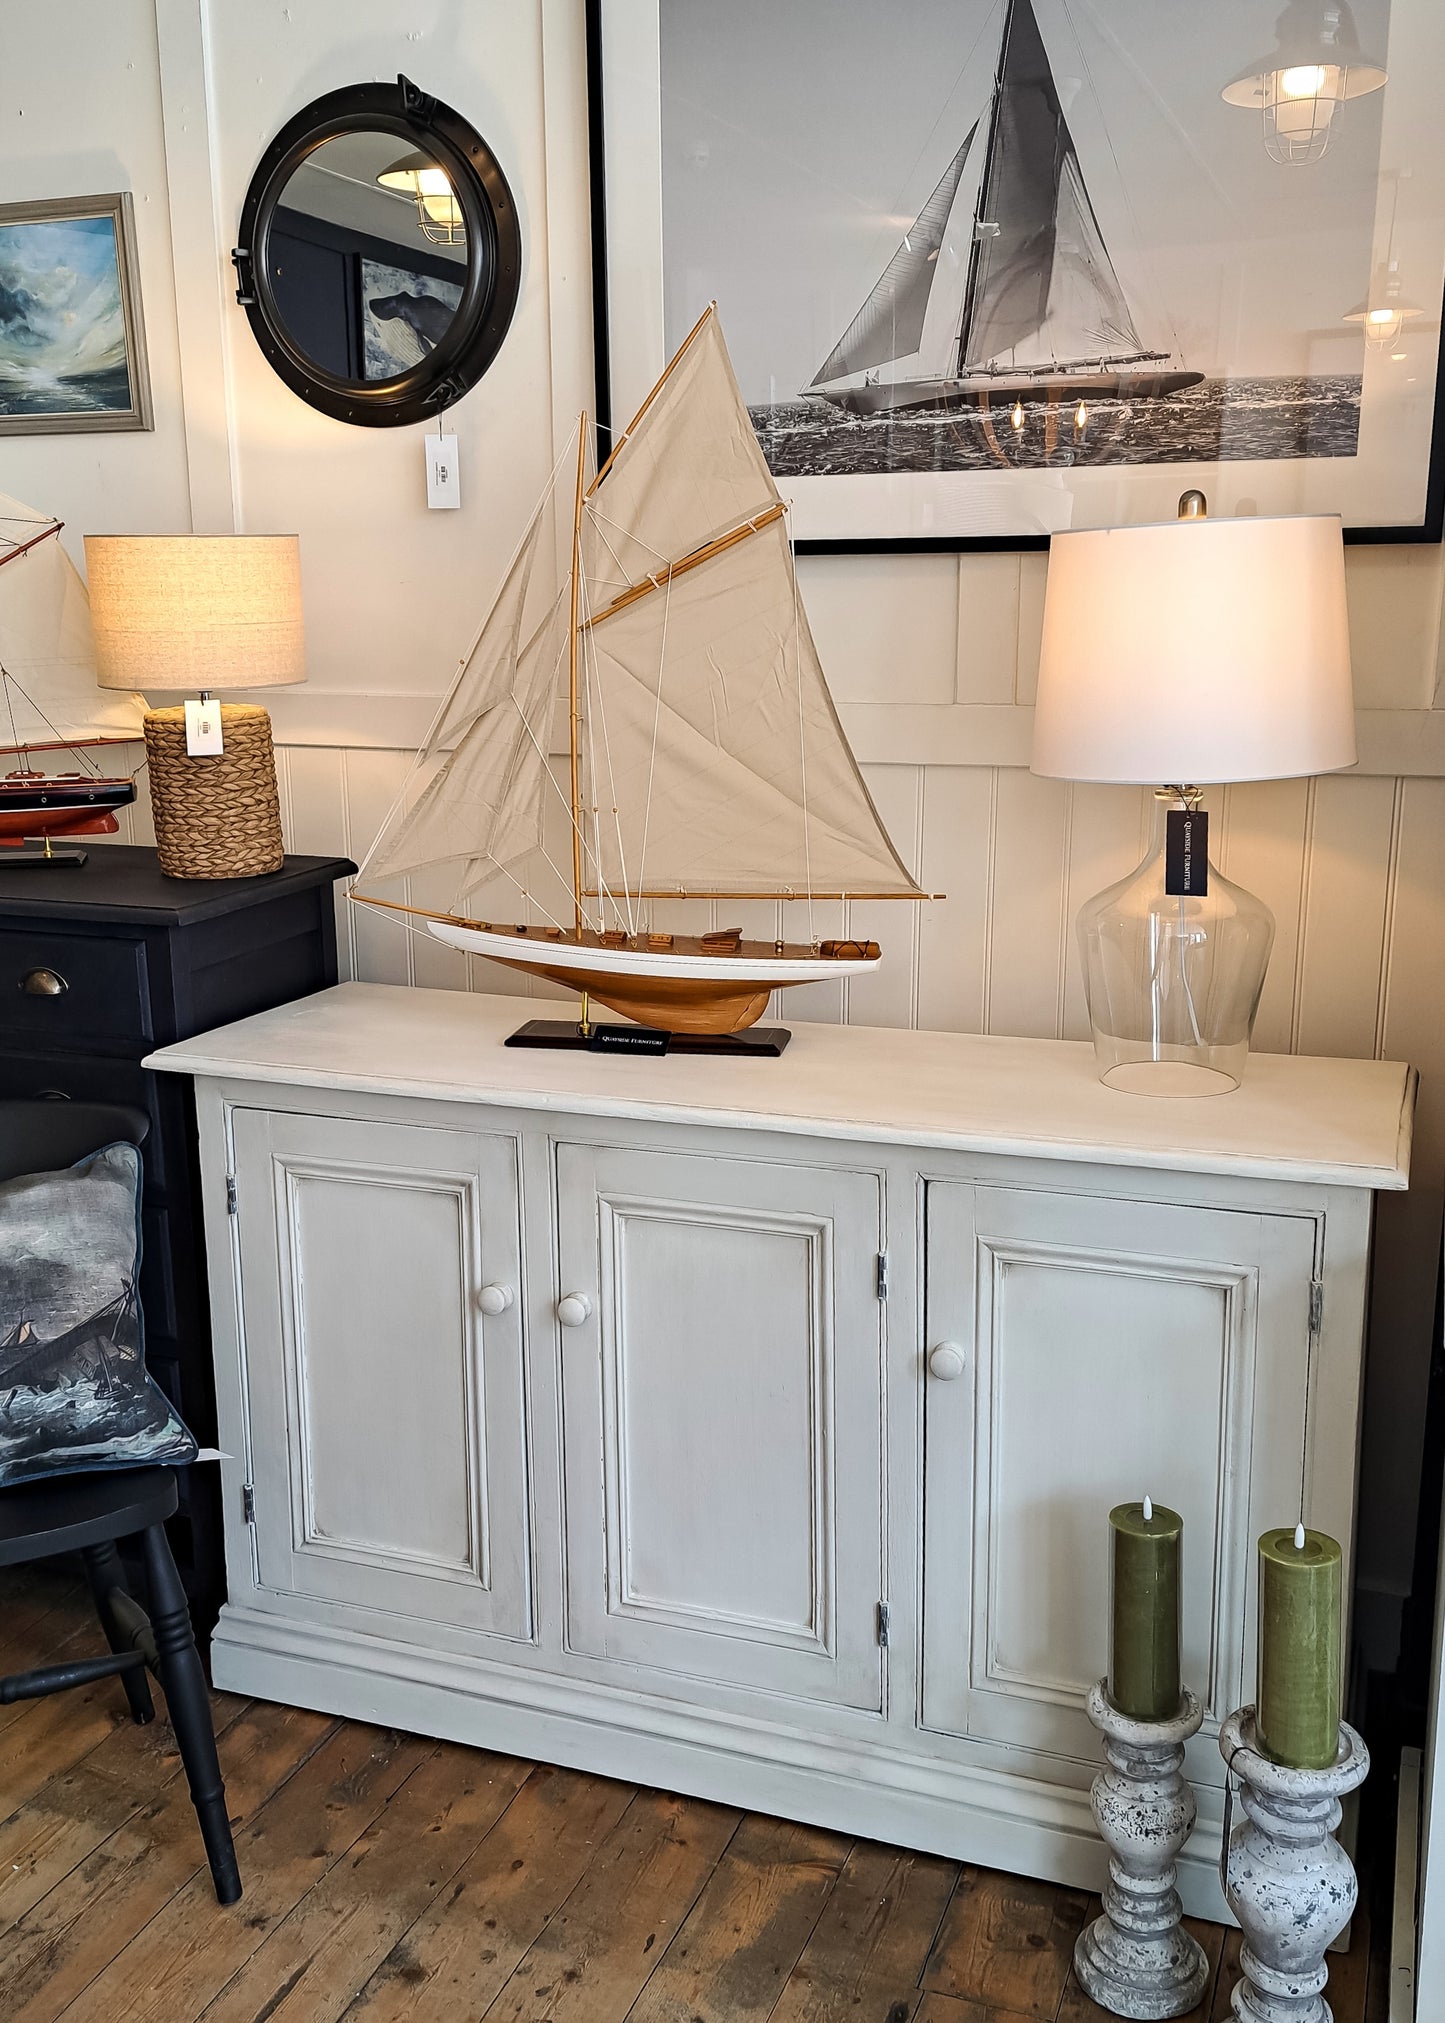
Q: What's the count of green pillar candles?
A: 2